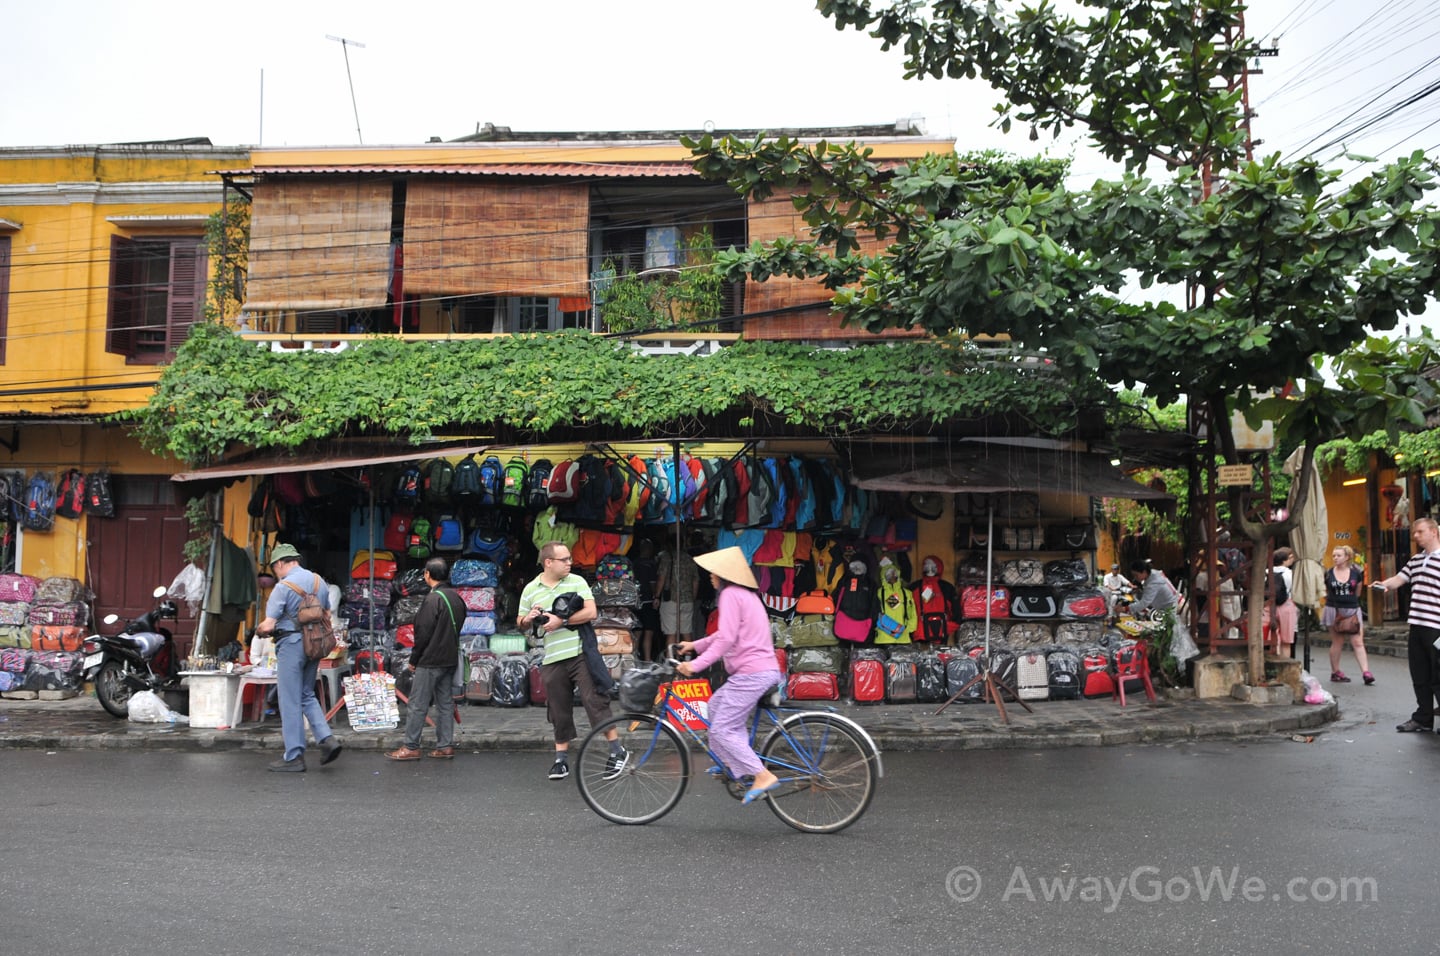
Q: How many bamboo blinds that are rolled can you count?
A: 2